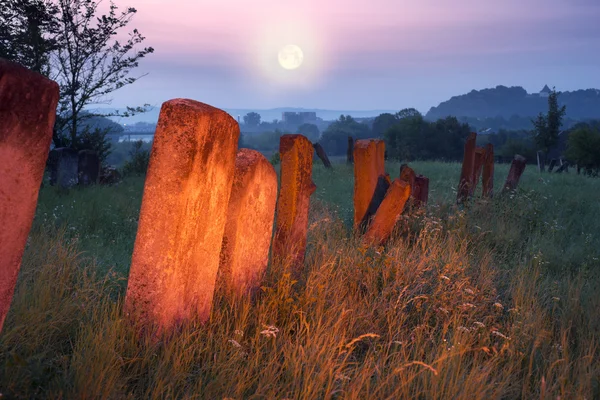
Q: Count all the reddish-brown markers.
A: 12